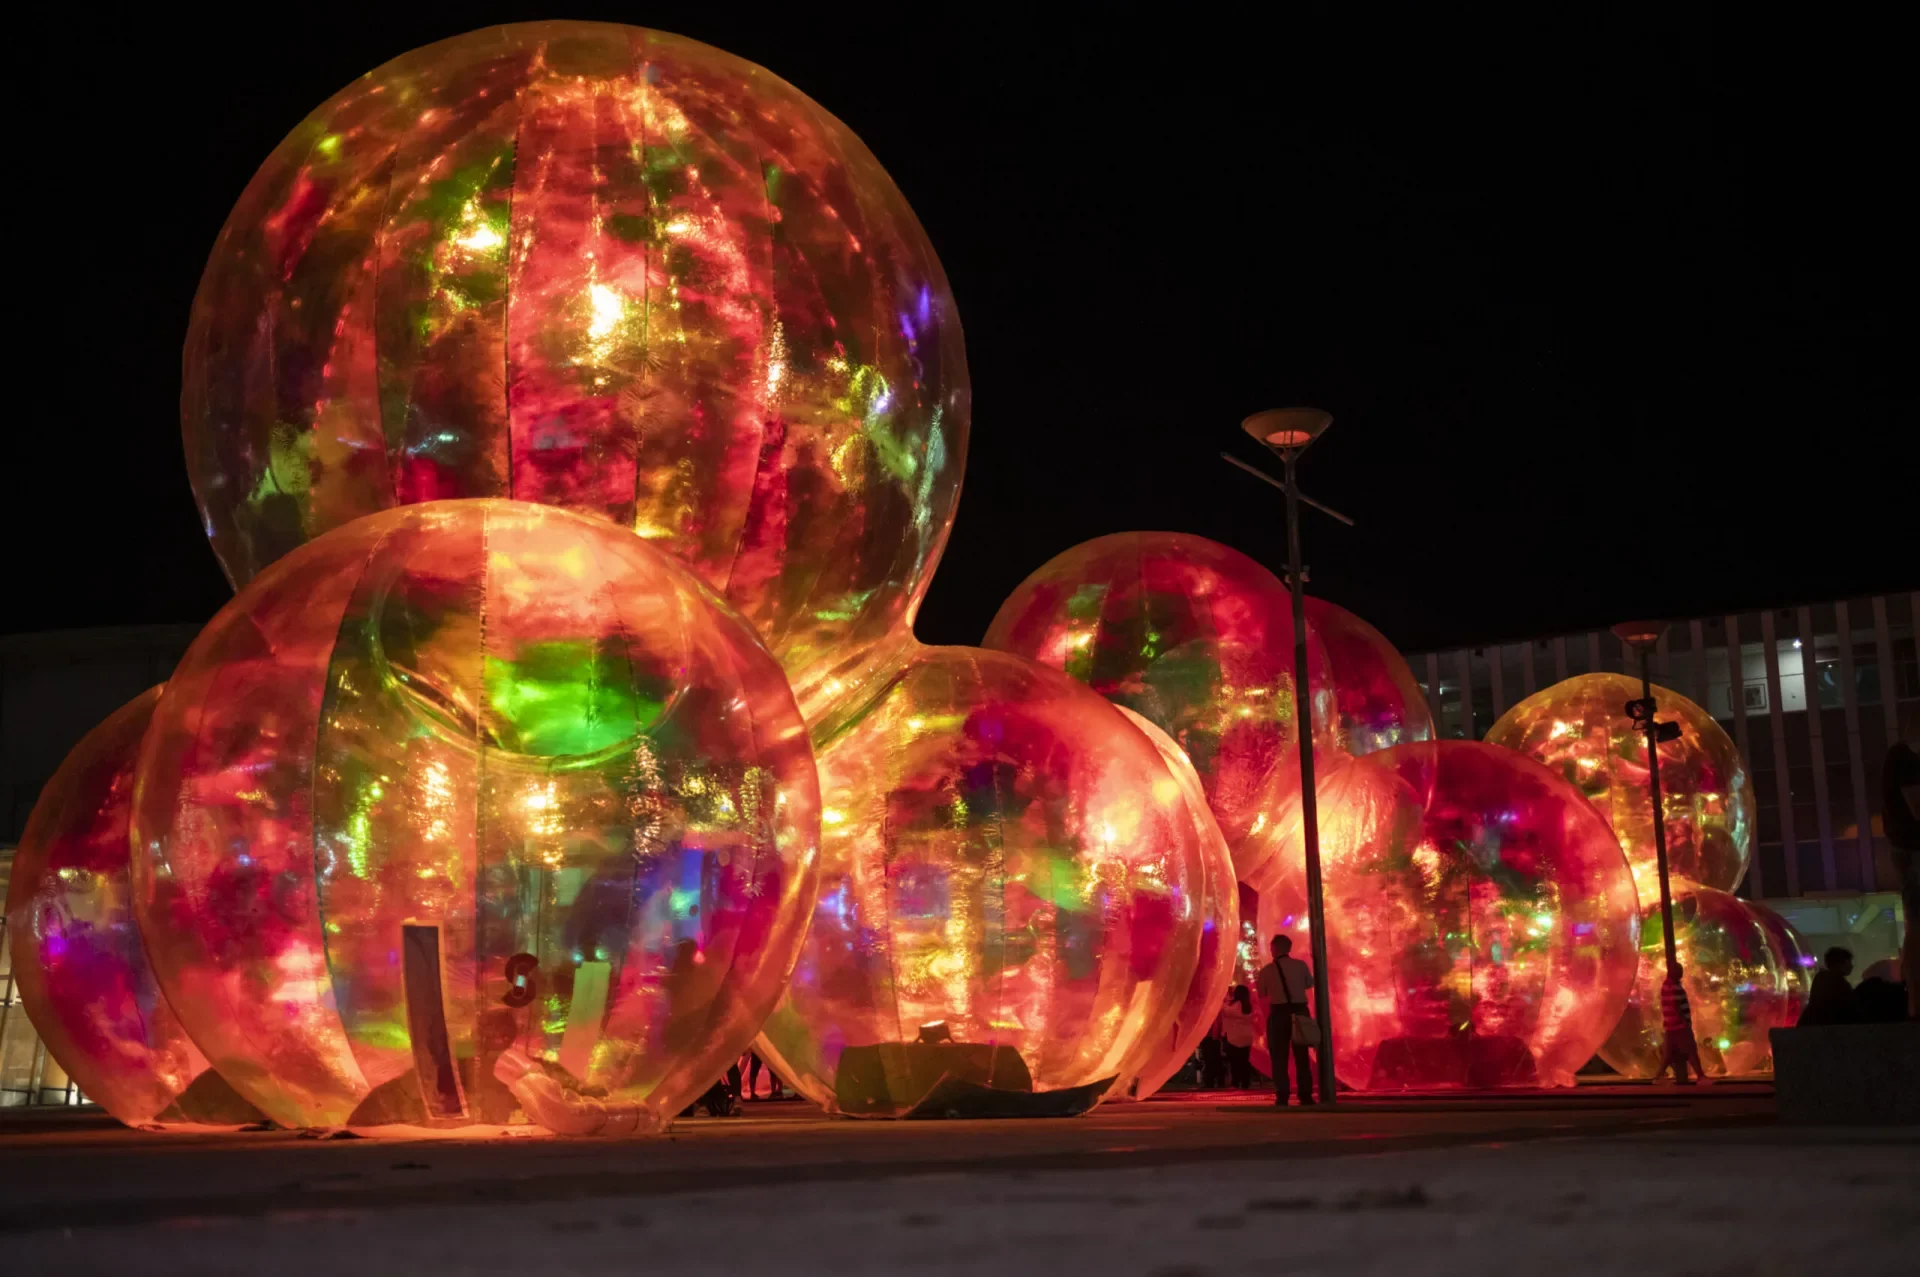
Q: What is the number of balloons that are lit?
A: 11